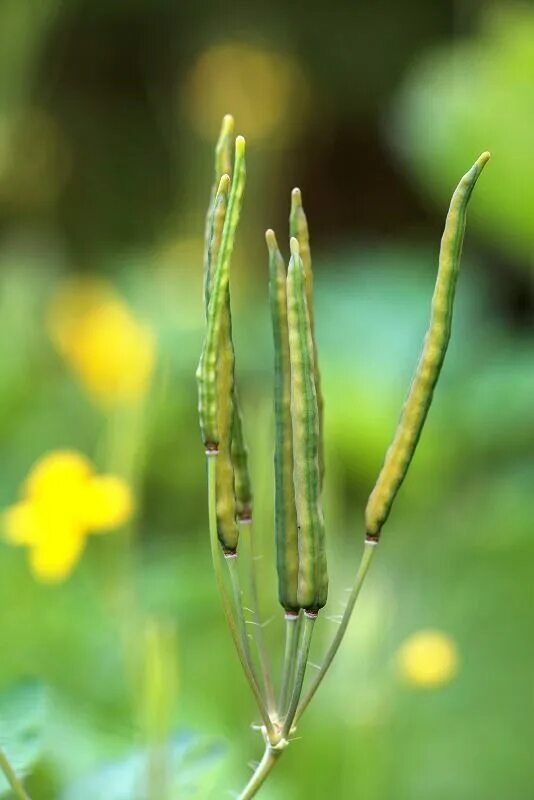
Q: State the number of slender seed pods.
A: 7